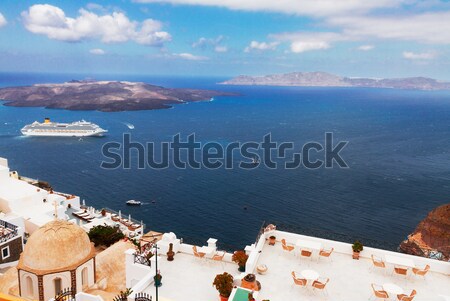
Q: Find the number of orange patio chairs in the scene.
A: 12